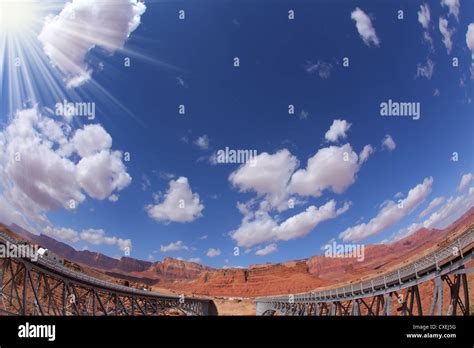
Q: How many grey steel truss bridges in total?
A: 2